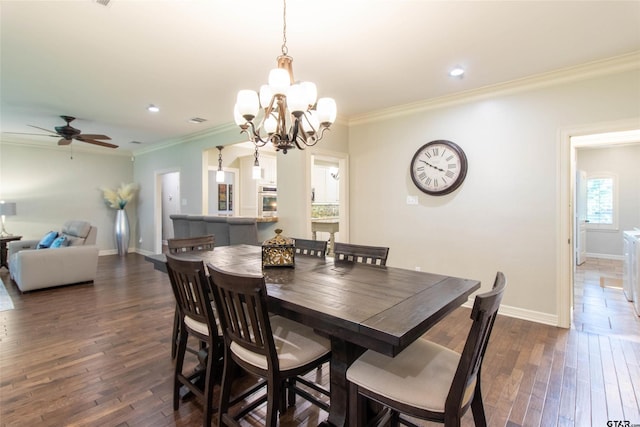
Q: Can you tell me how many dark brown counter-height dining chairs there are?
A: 6